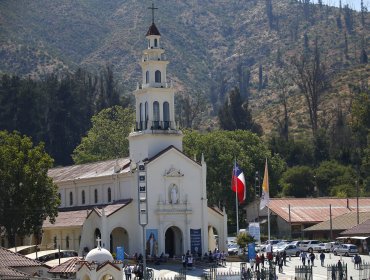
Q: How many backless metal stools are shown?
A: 0